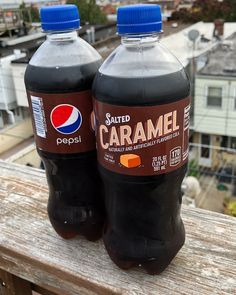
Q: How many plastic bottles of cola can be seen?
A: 2